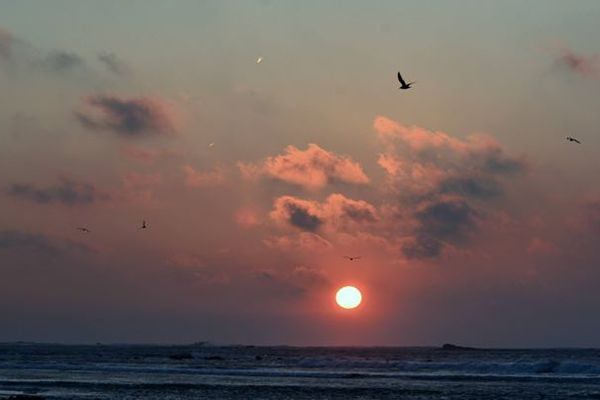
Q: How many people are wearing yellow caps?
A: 0